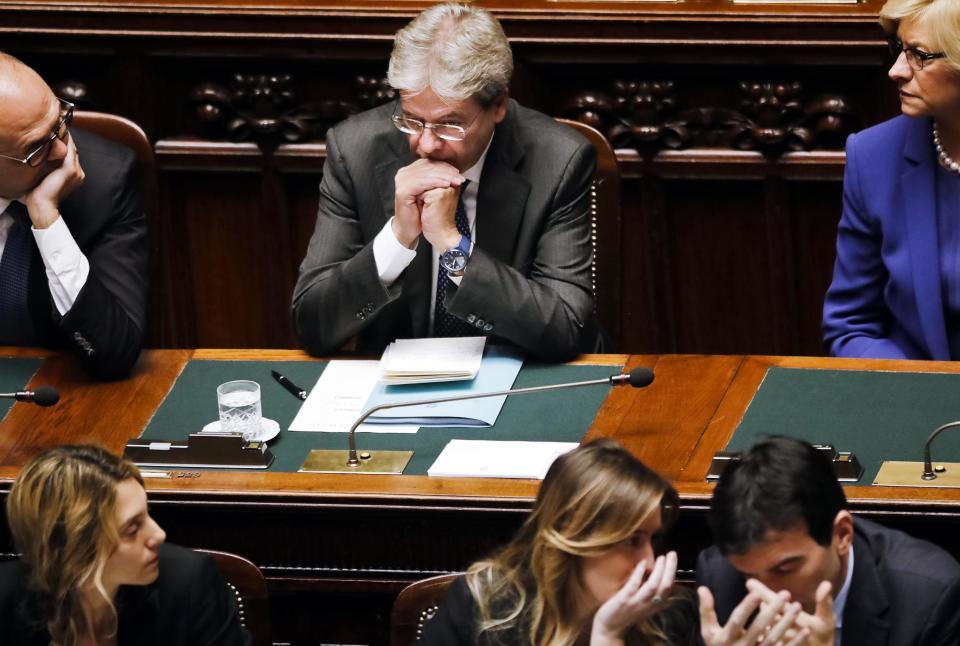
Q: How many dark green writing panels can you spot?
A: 3